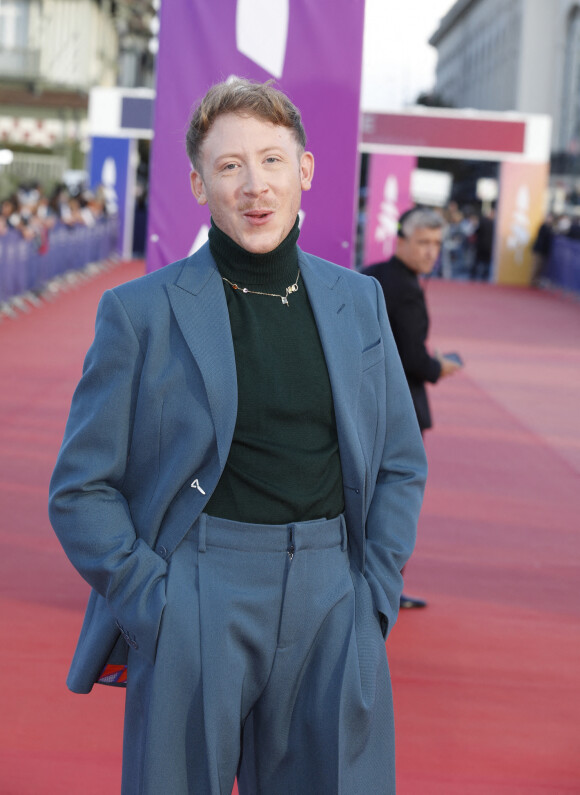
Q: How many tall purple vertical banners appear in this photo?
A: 1